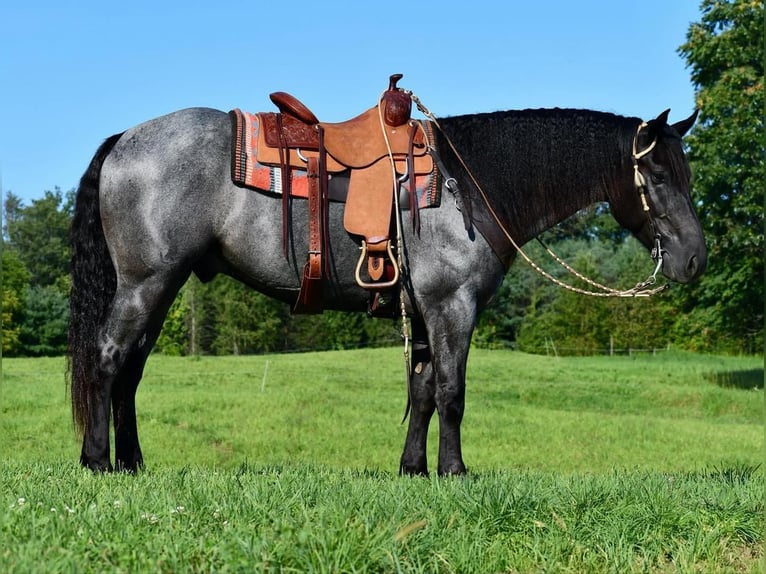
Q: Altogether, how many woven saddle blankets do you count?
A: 1